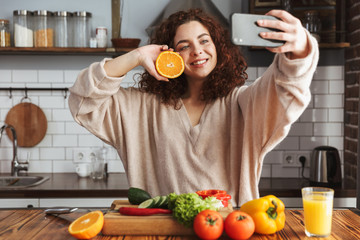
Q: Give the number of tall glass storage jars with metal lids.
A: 4